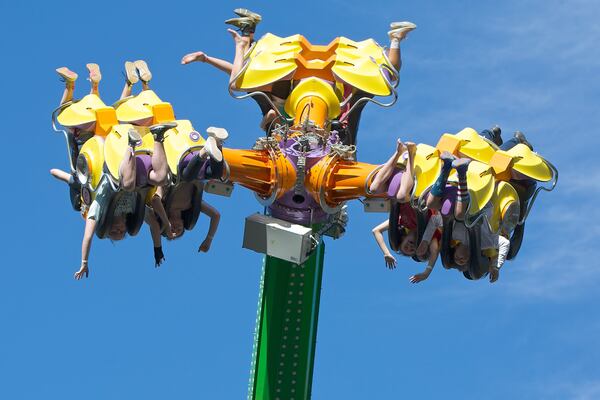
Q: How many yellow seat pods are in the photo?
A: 12